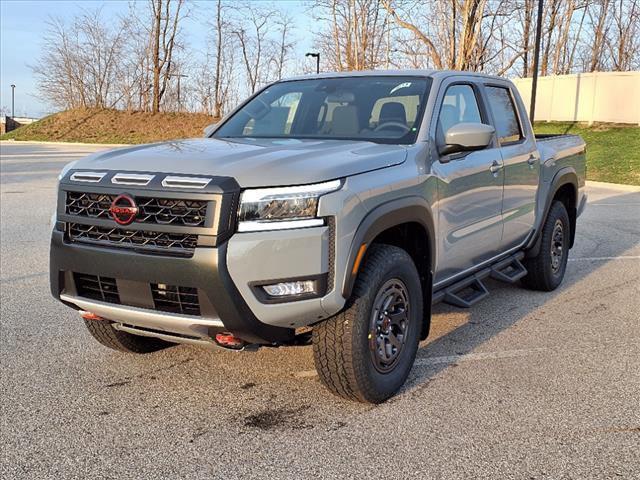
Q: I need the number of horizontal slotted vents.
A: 3